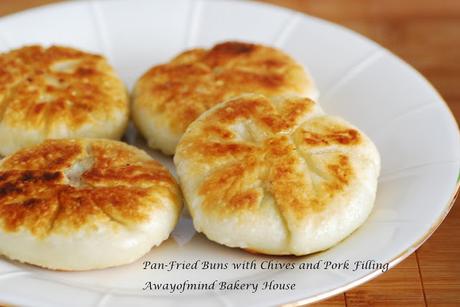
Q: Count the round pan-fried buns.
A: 4